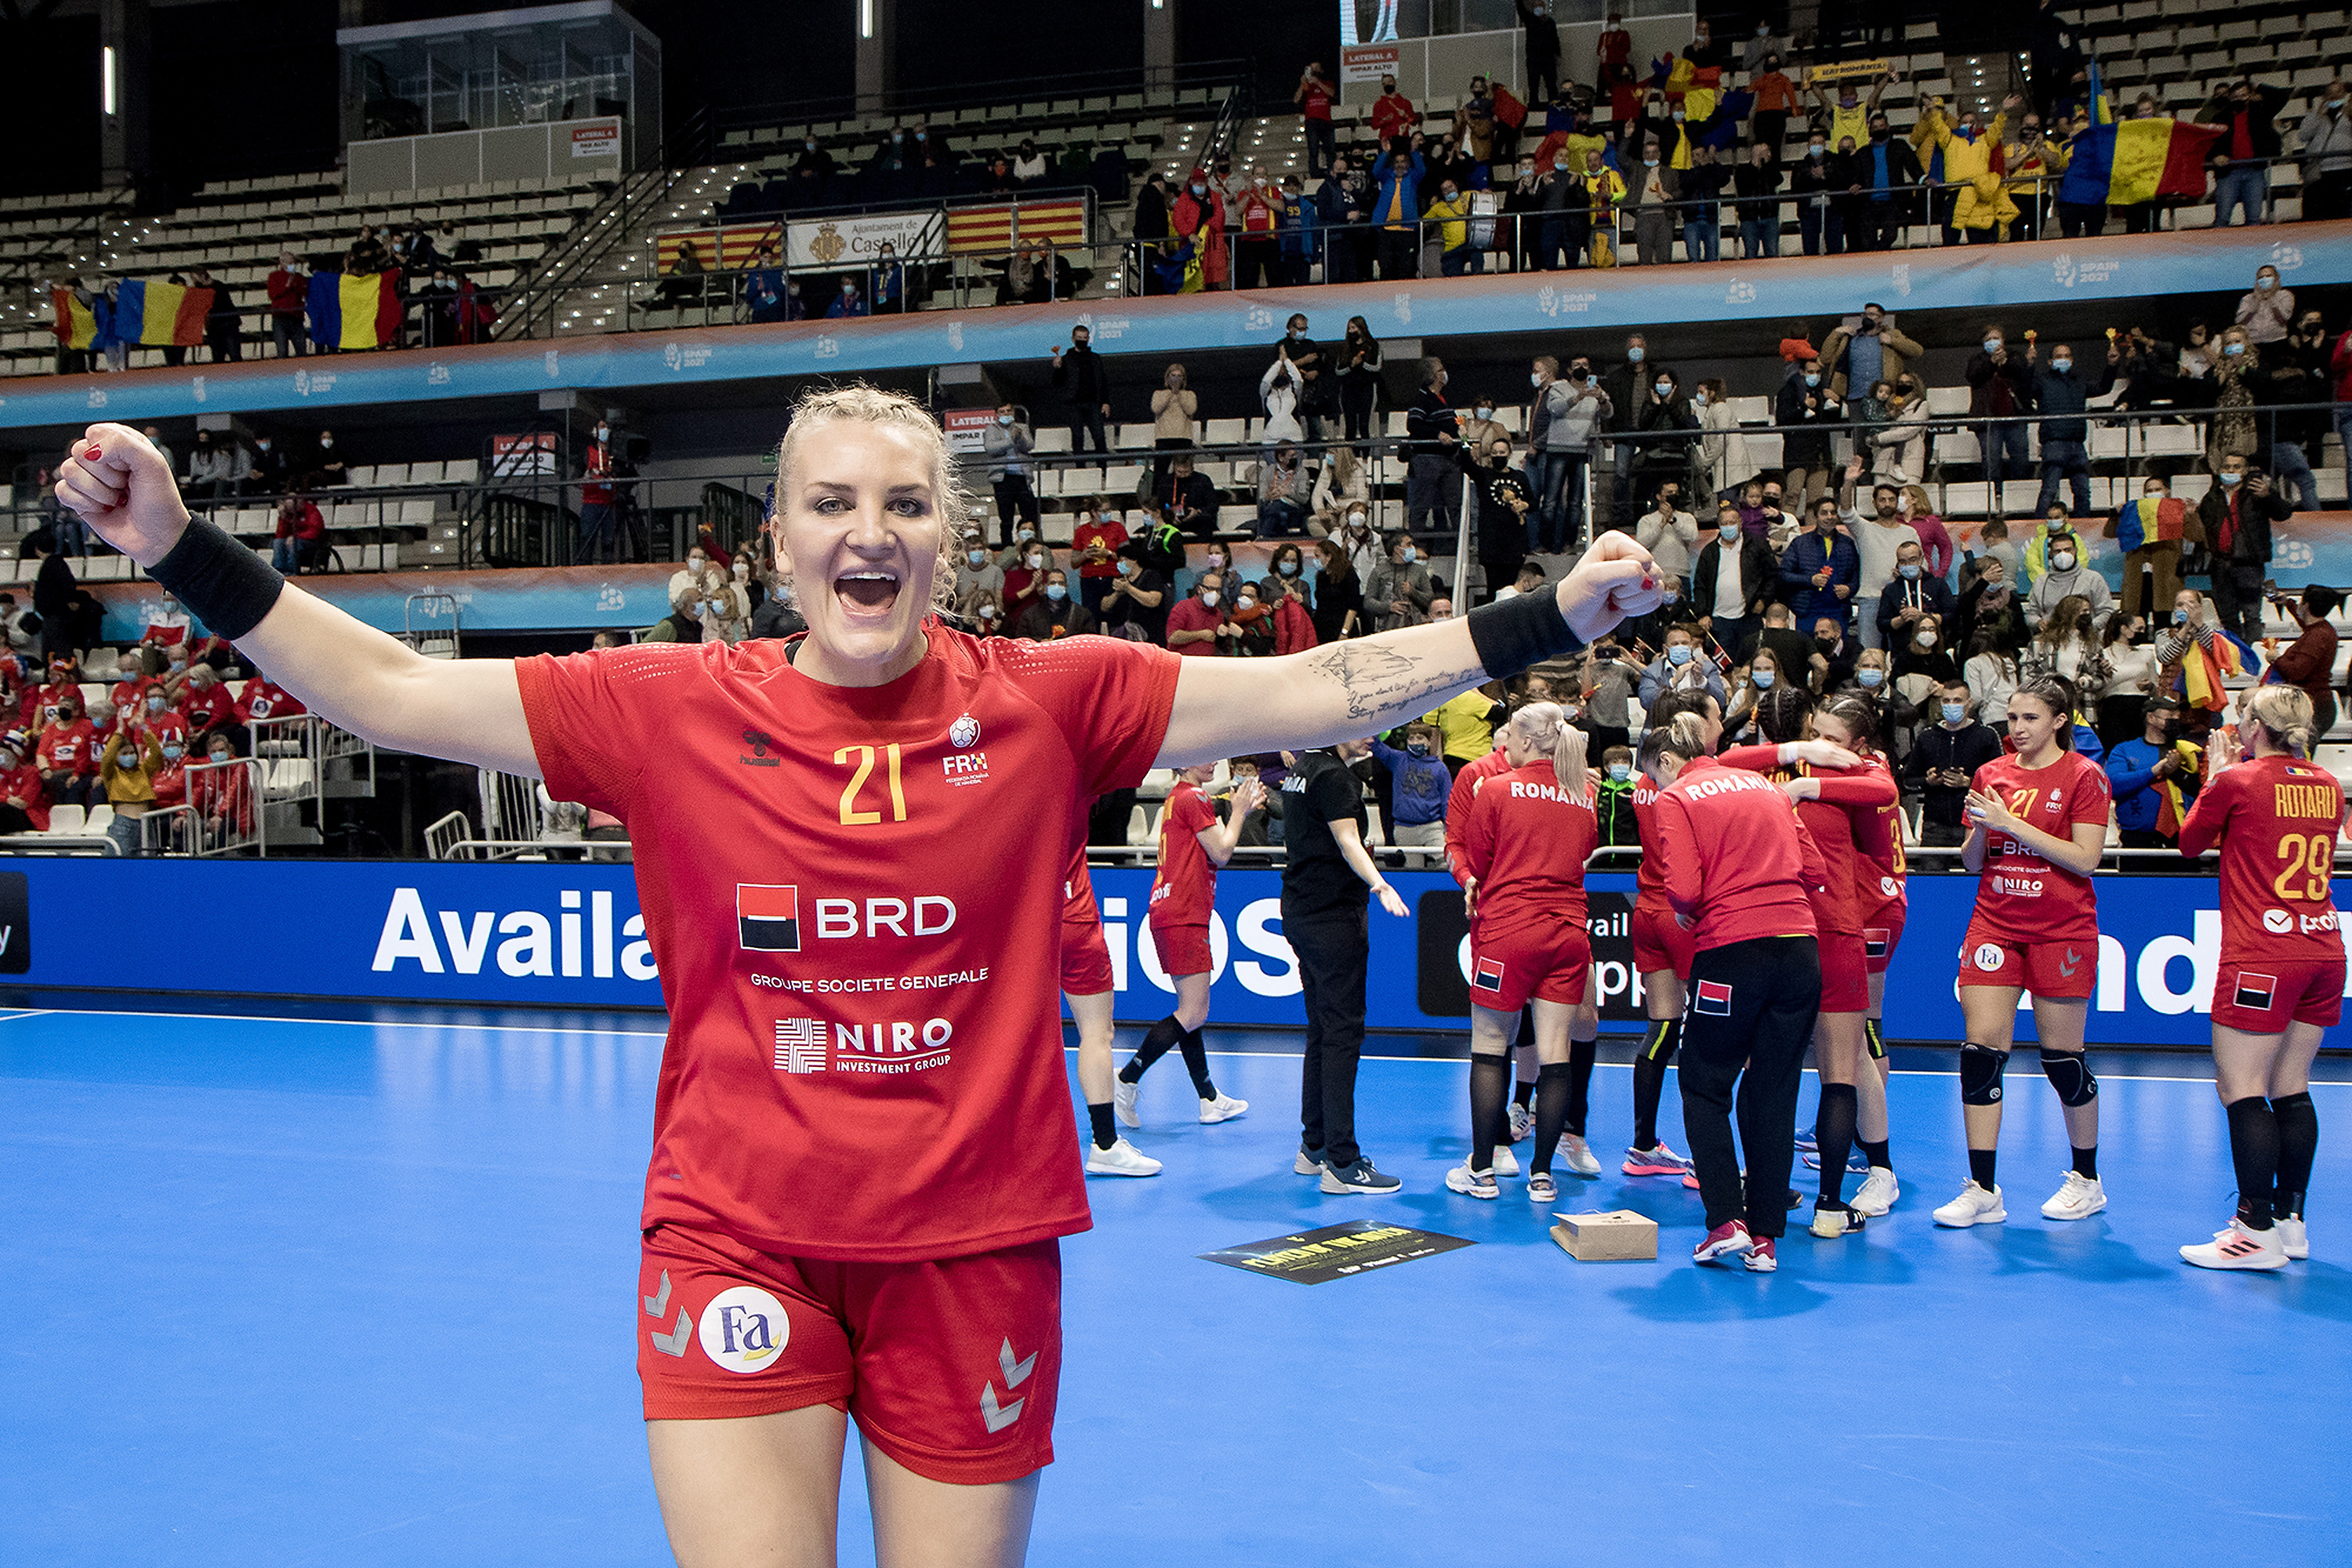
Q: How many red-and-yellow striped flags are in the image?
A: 2